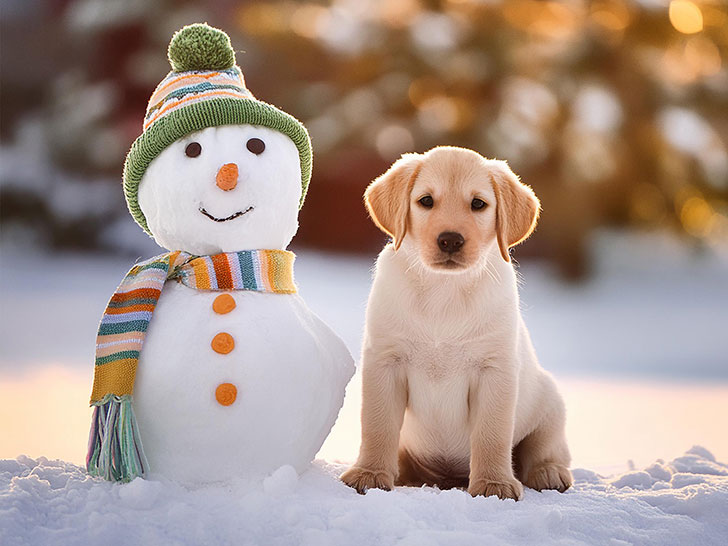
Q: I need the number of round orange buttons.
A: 3